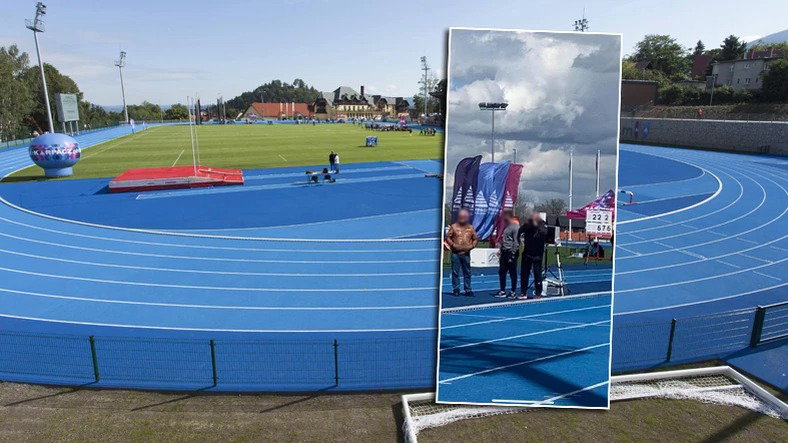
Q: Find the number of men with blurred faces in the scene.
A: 3